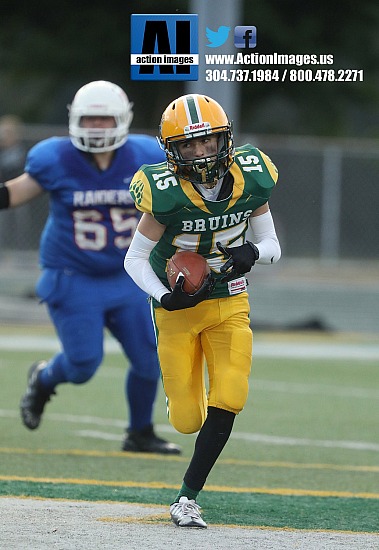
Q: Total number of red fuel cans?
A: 0